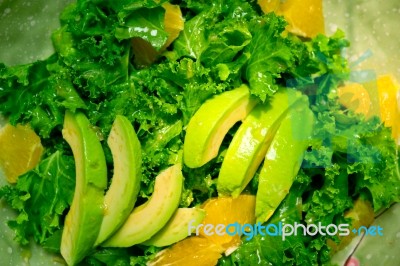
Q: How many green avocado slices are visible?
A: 7